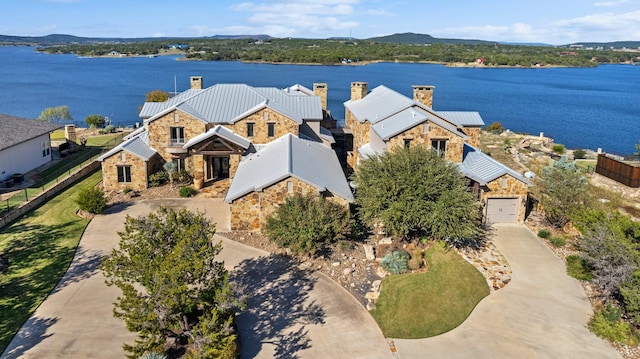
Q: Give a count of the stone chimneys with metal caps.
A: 4